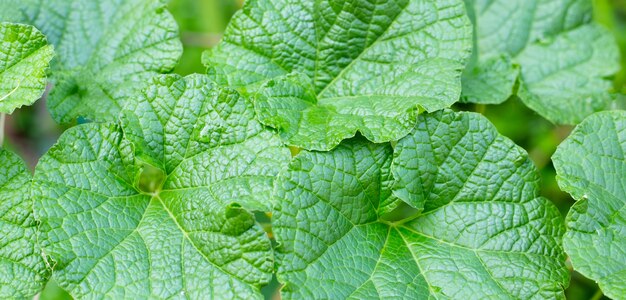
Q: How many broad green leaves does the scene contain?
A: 8